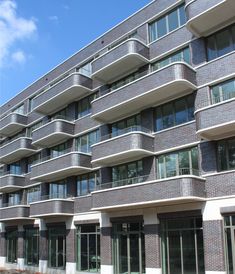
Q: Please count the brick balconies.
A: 14